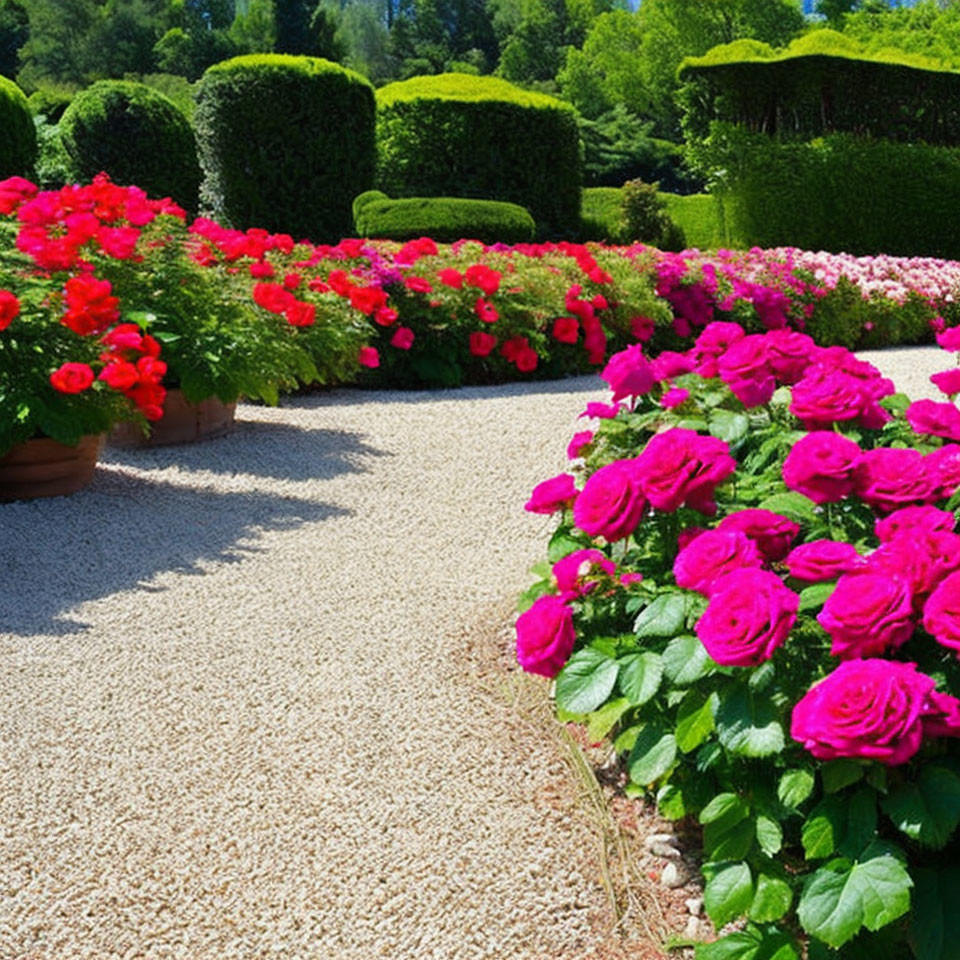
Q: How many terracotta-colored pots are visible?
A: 2